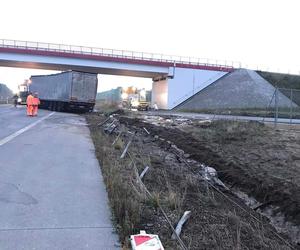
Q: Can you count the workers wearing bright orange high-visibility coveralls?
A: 2